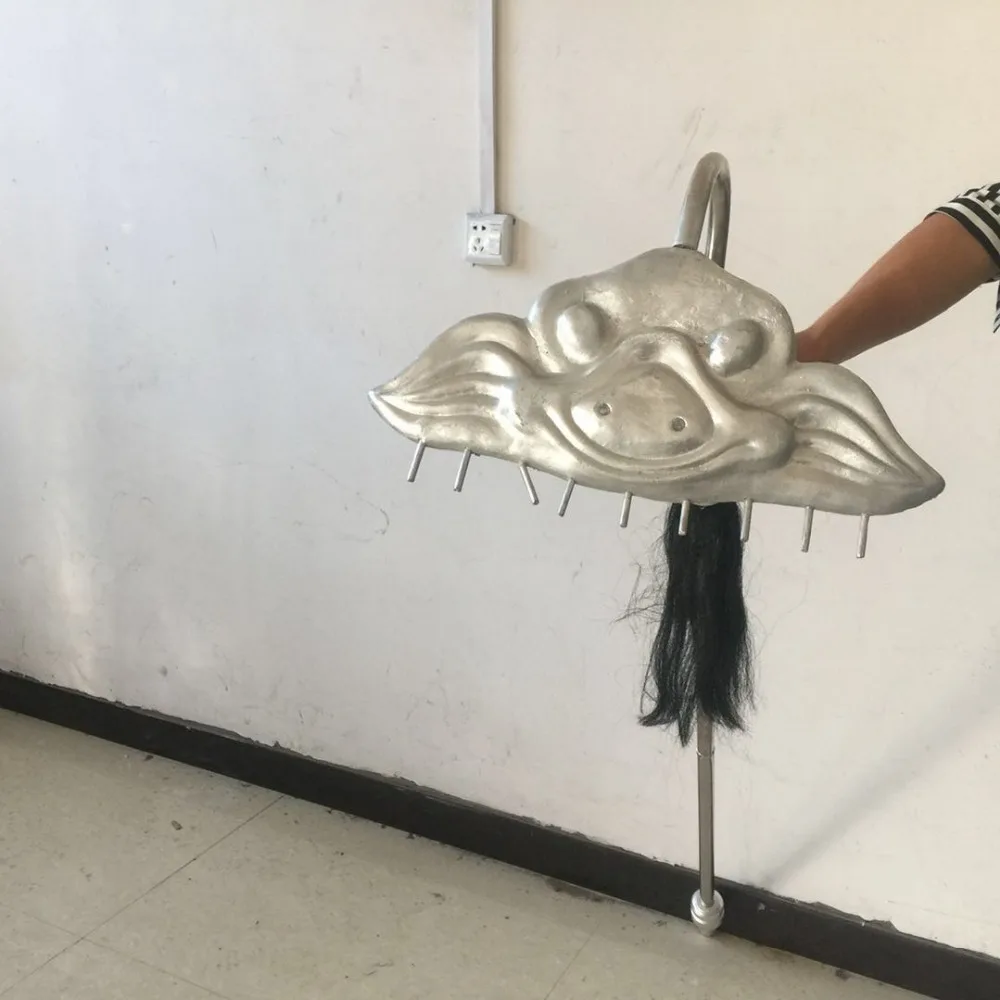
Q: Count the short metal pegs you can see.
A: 9